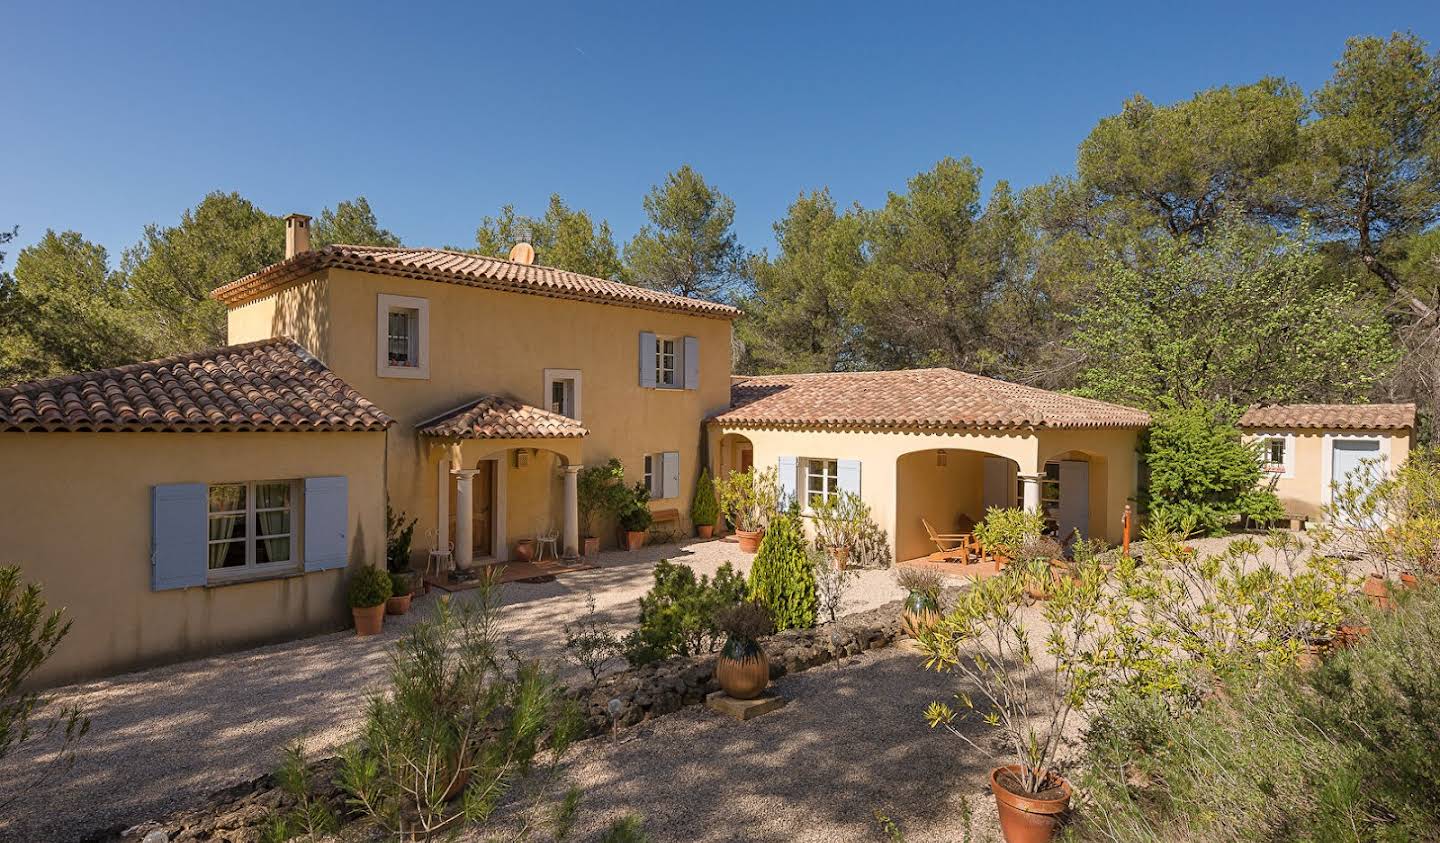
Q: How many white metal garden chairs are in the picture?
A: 2